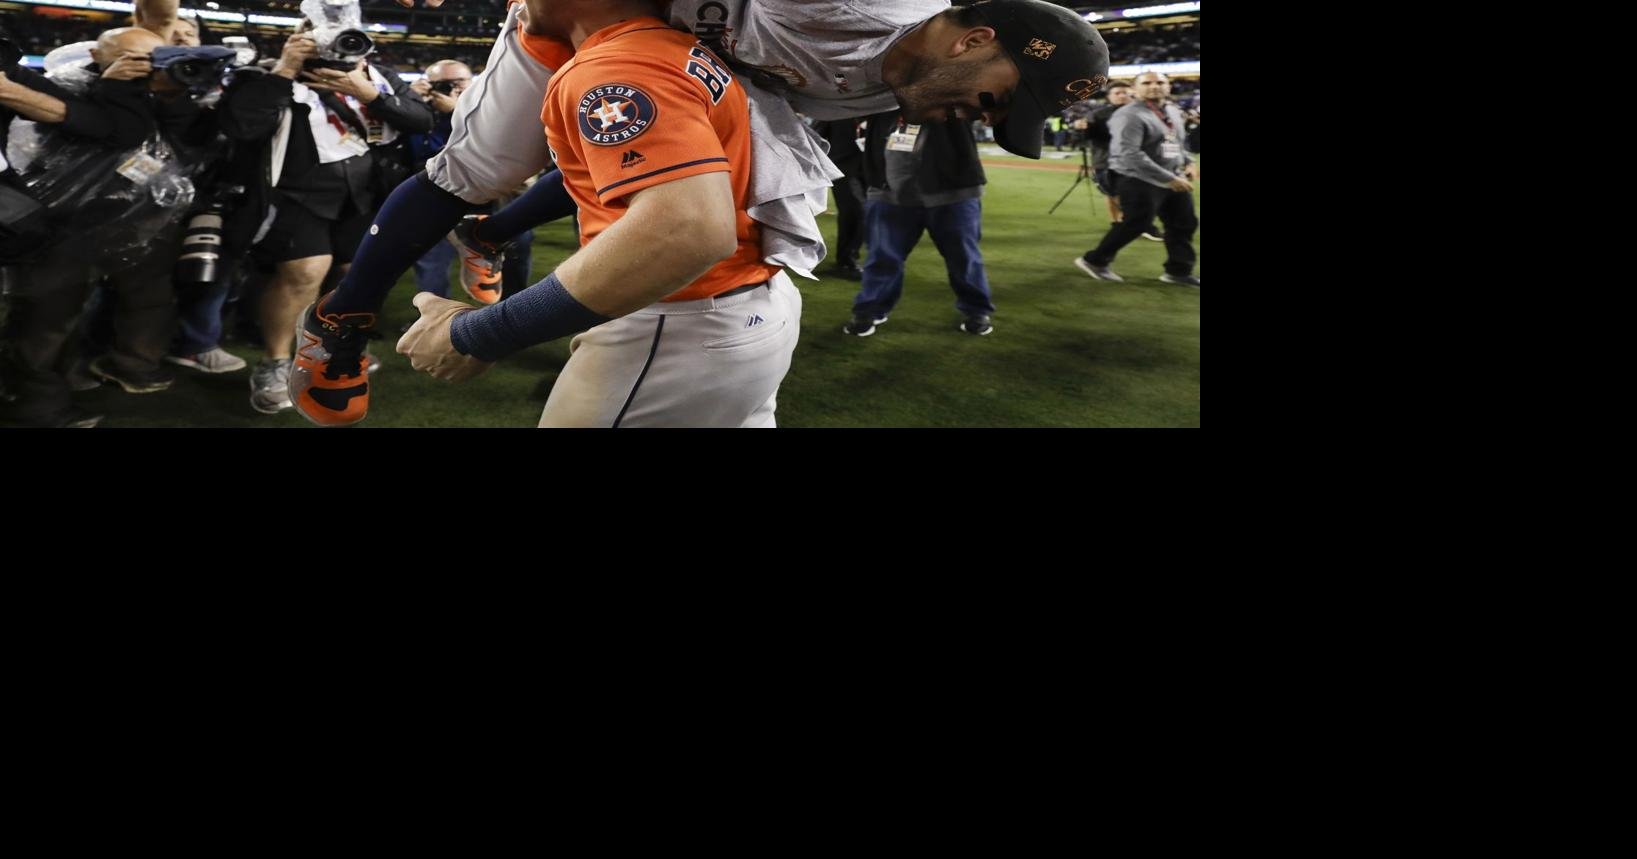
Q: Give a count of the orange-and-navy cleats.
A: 2